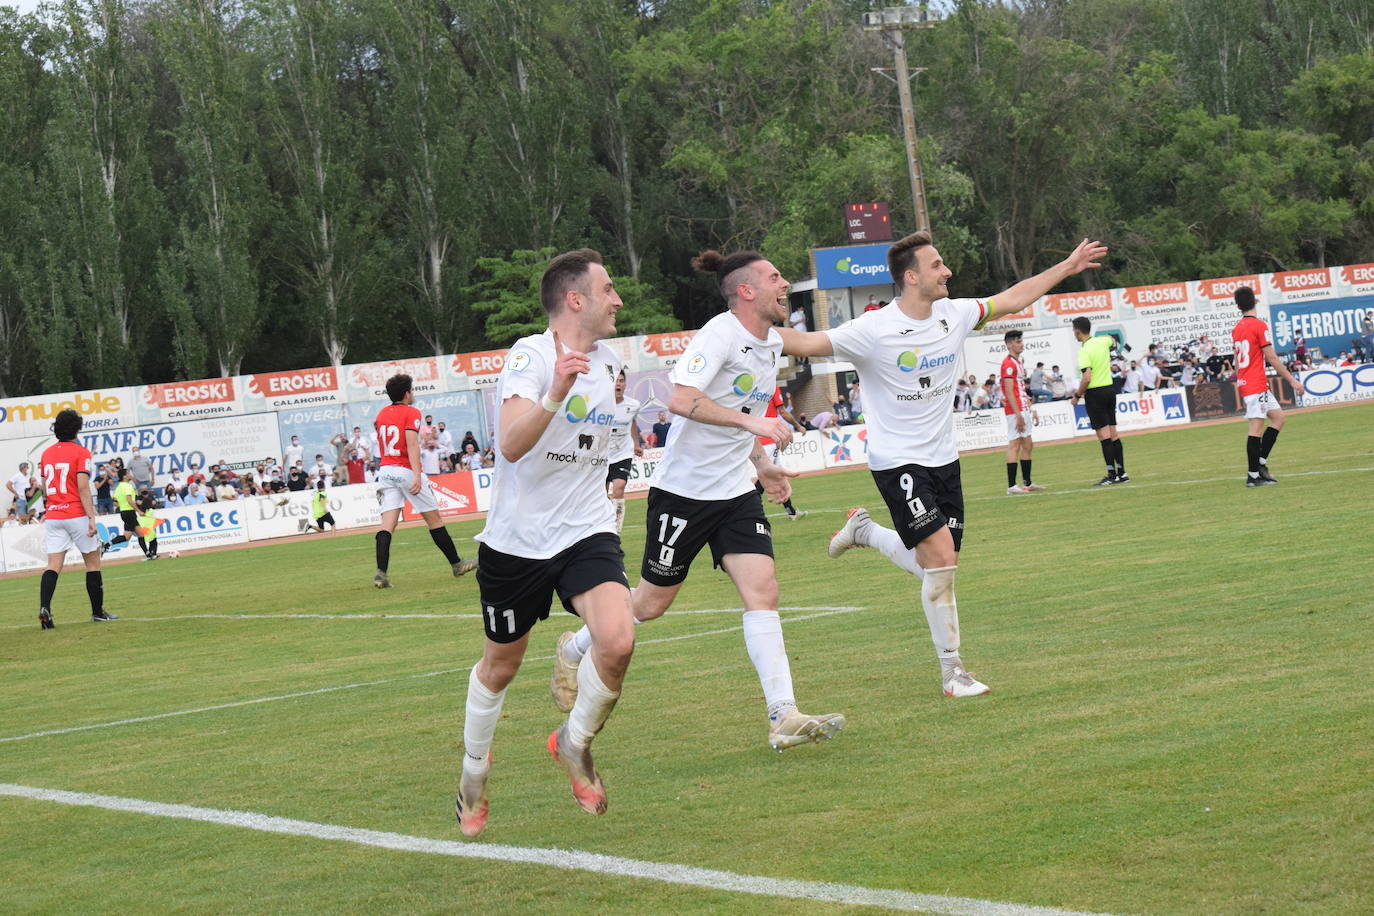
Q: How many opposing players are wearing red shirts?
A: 5